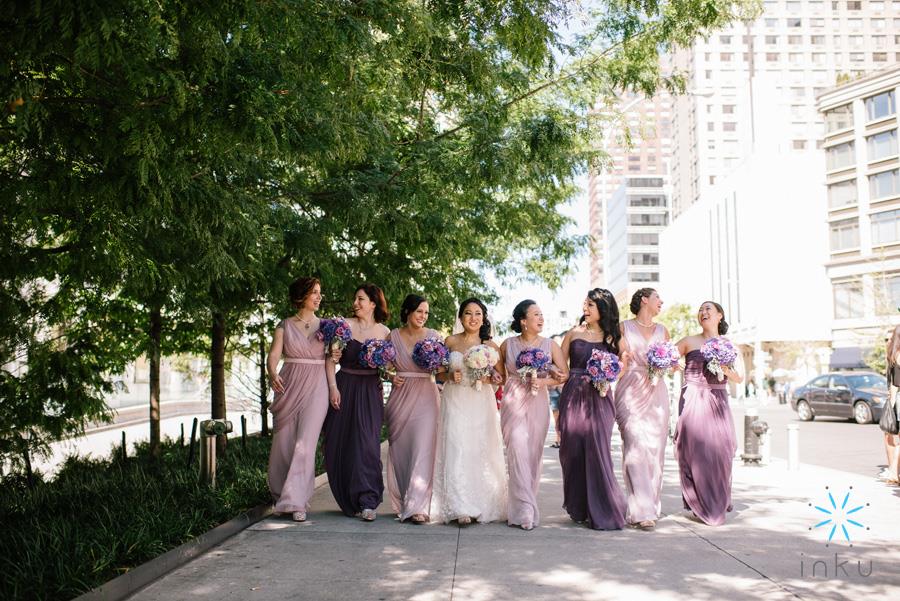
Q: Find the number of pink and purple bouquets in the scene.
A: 7